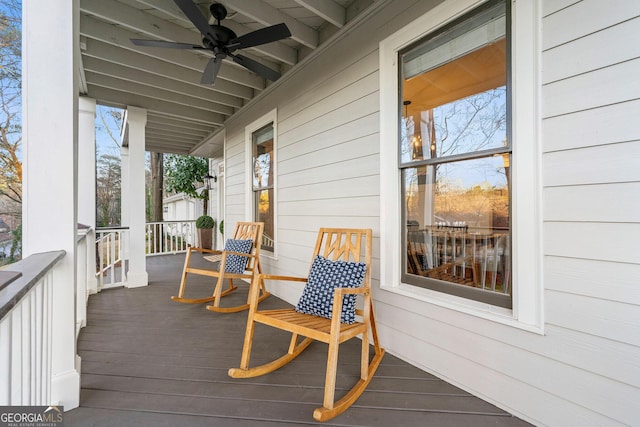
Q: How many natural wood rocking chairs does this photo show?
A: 2